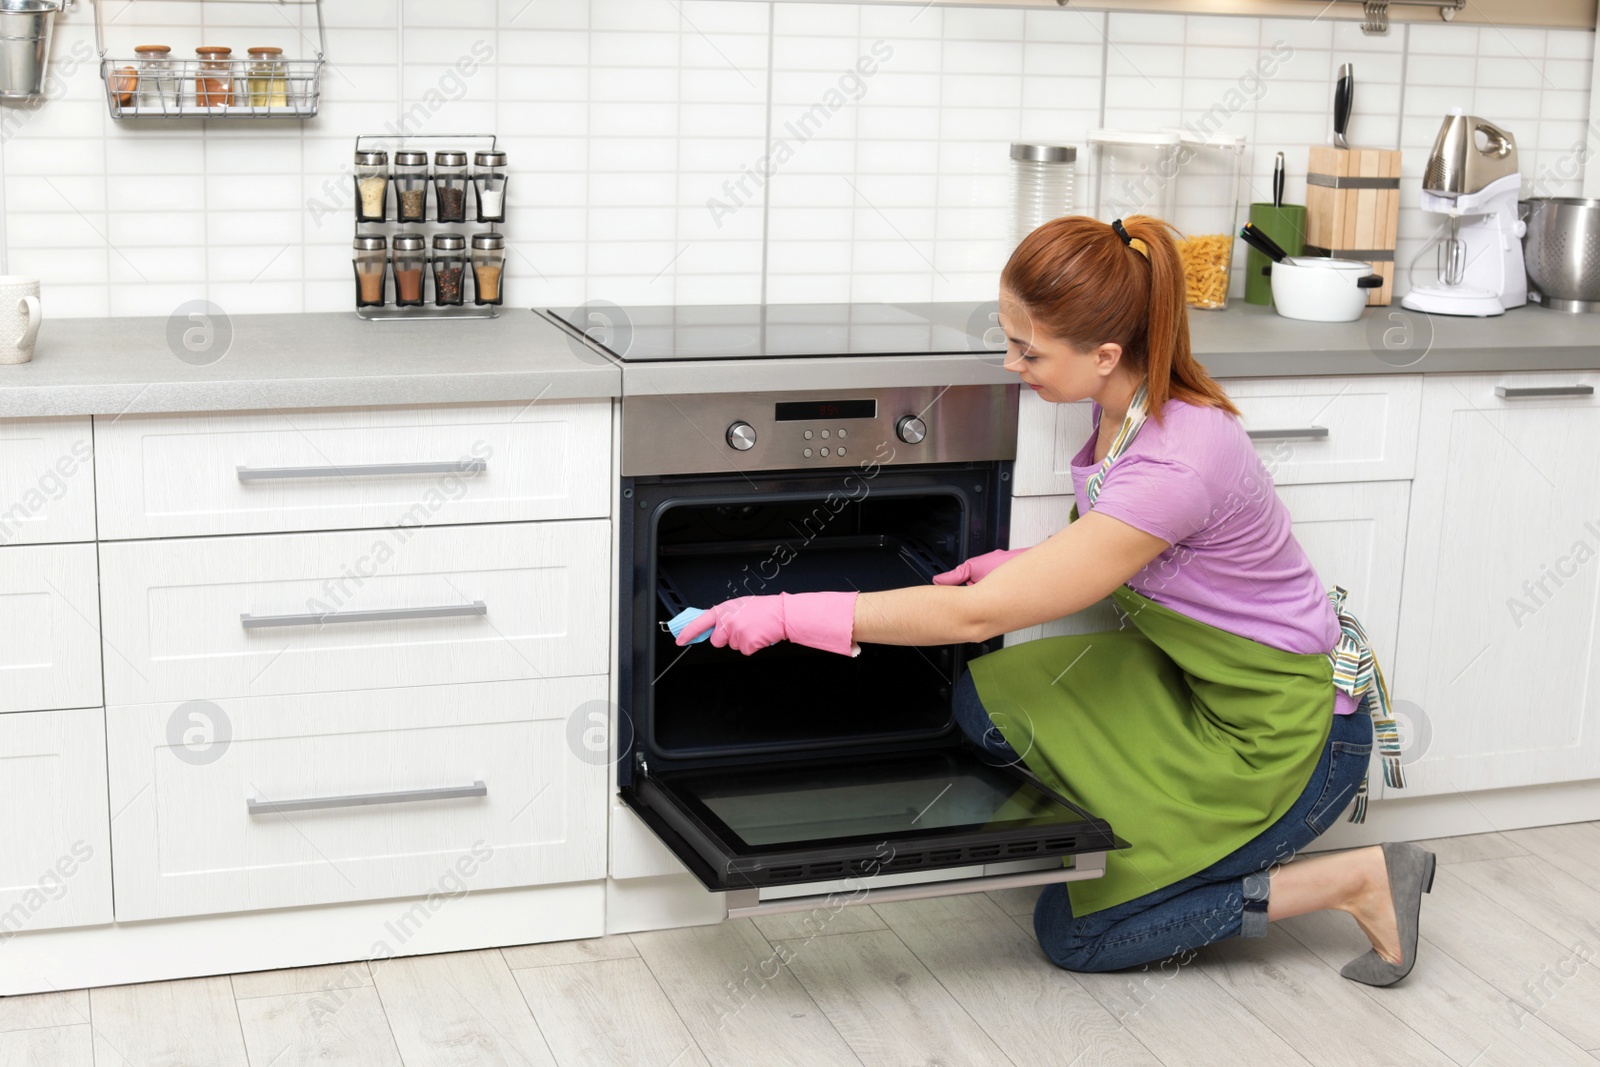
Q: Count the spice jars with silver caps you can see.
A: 8